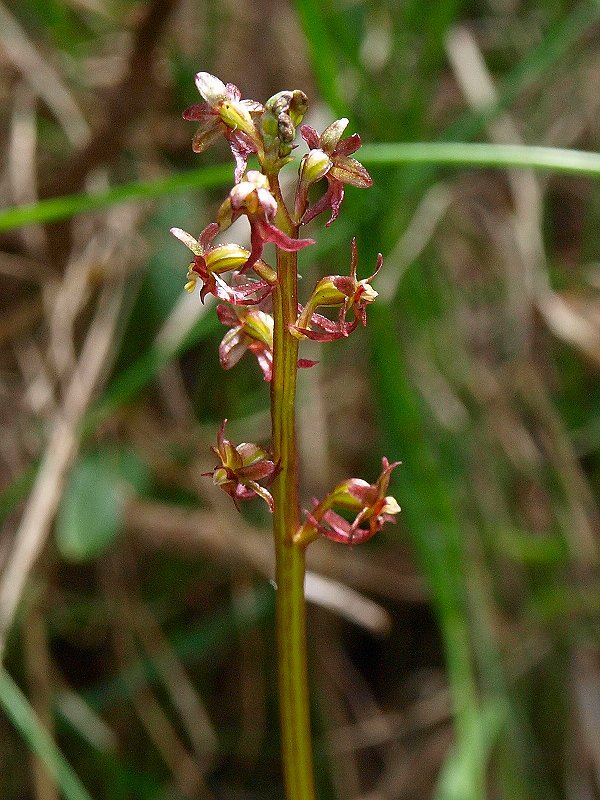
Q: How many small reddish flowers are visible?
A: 8